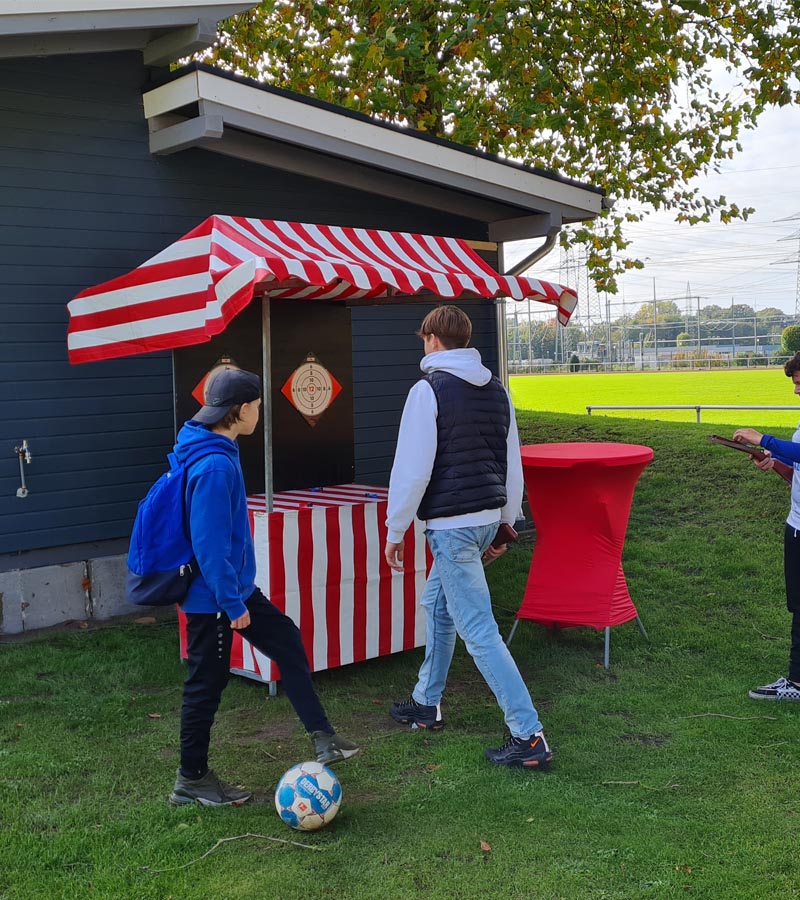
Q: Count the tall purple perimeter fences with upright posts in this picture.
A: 0